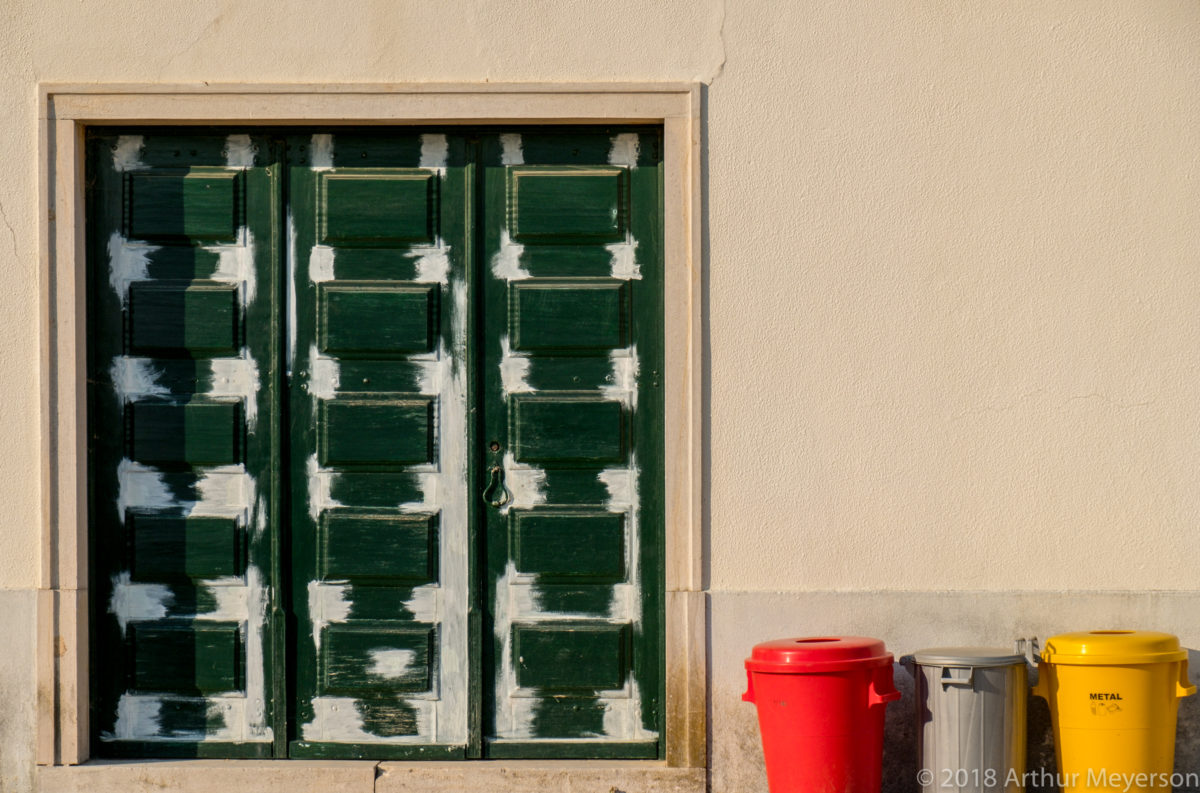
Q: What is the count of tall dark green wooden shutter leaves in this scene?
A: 3